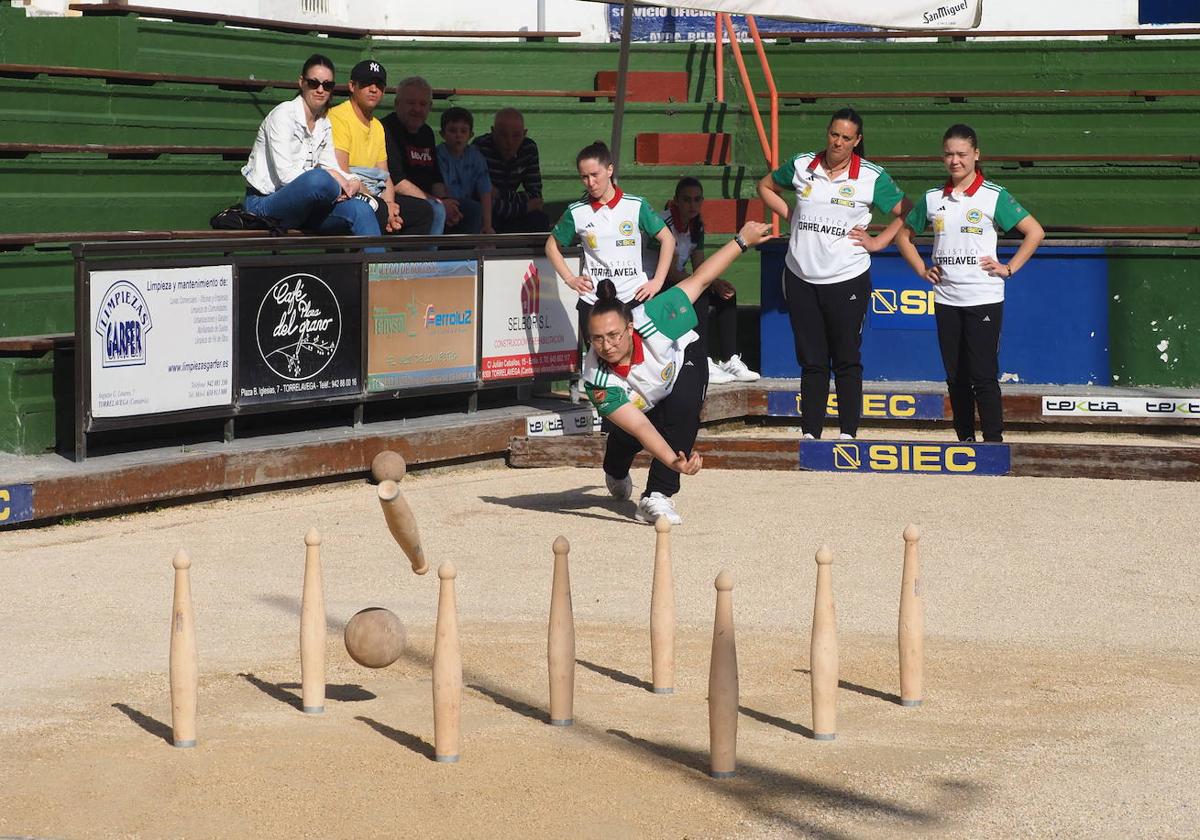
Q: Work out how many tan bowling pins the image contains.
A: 9